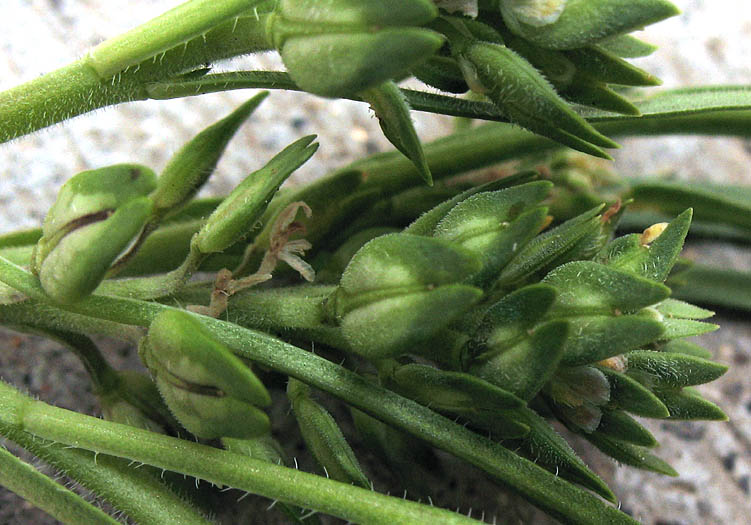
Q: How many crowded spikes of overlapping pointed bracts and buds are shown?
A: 2